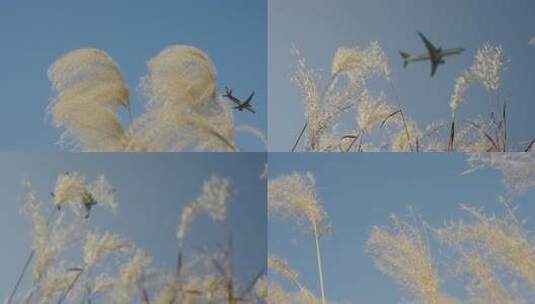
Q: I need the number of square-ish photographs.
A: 4